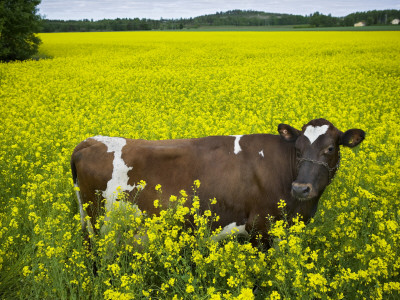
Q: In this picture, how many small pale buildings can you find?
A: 2